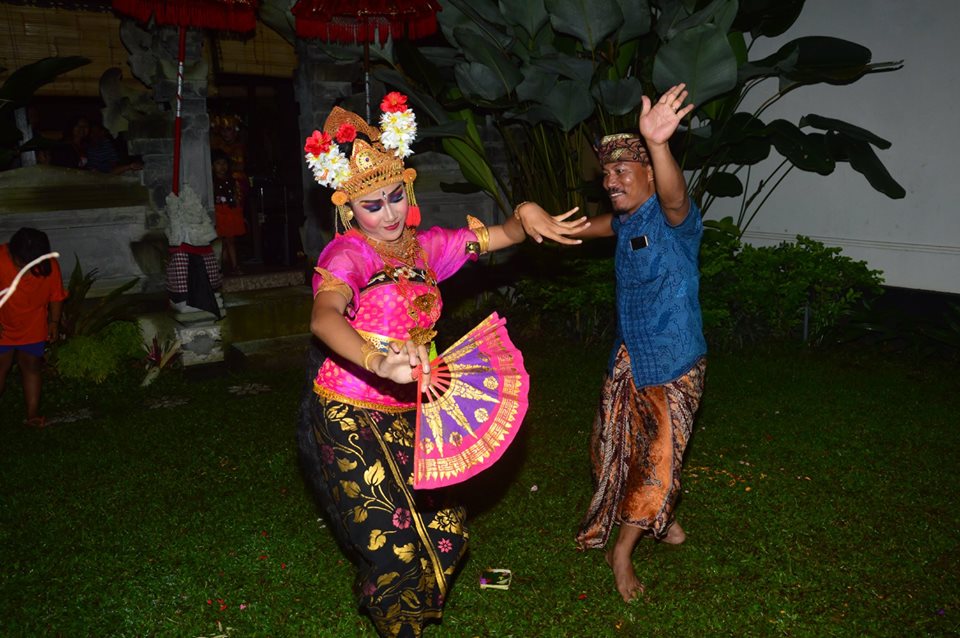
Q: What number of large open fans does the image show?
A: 1